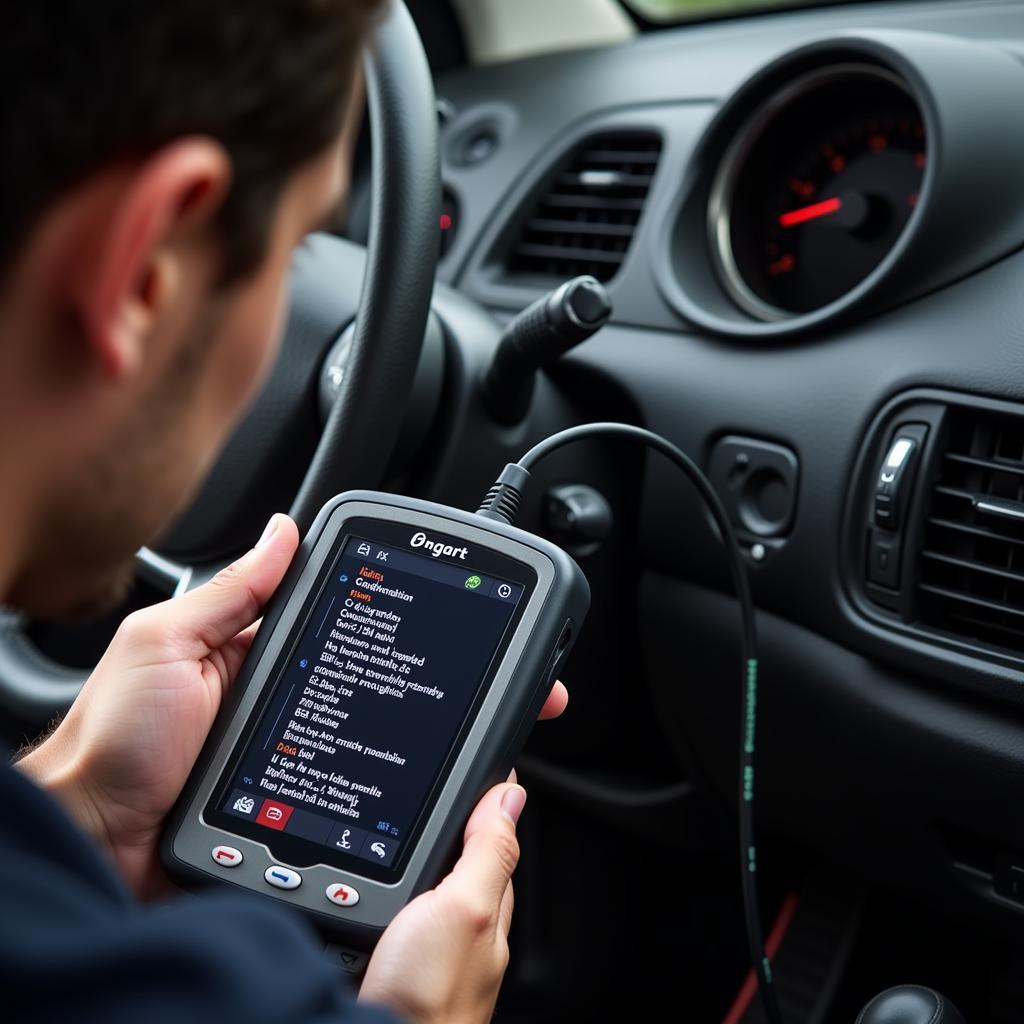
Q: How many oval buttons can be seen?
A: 3